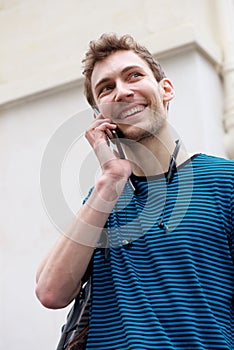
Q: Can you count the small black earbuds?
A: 2